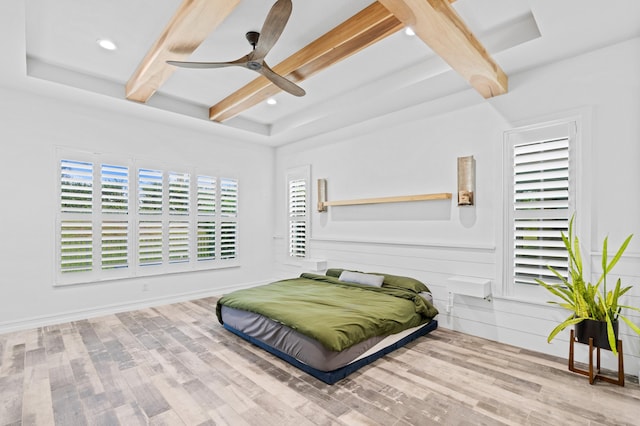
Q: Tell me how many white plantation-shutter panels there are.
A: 8